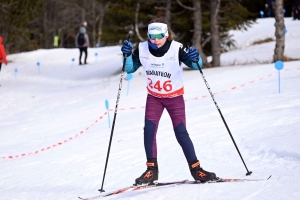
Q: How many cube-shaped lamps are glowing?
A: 0